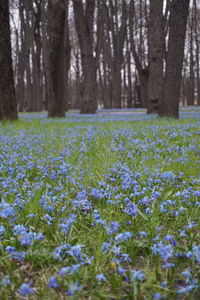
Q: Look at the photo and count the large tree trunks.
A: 5